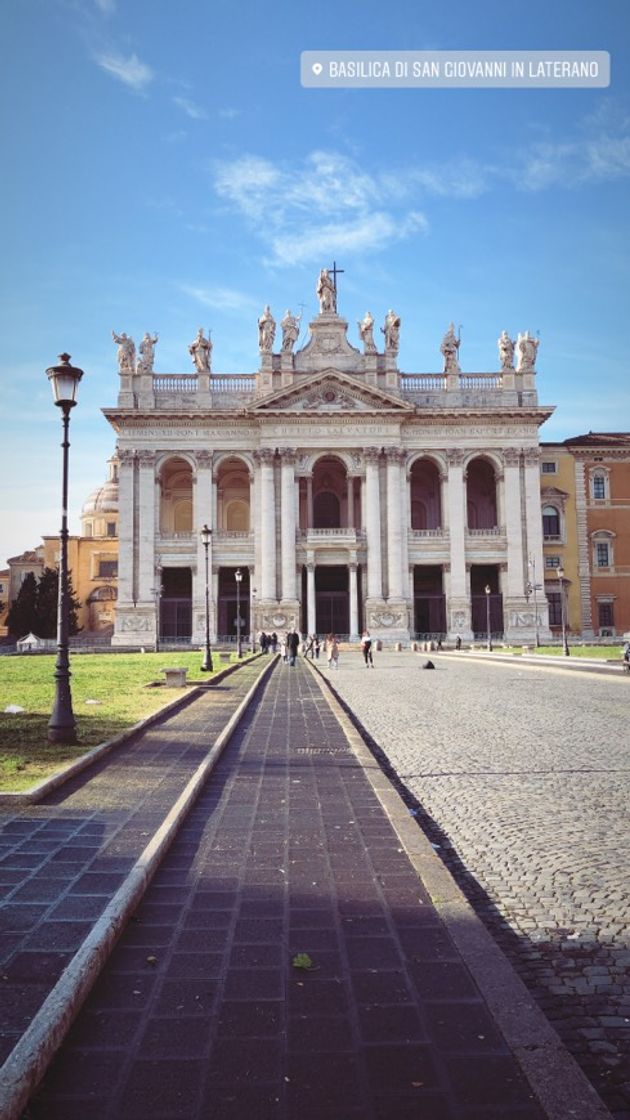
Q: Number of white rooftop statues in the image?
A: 11